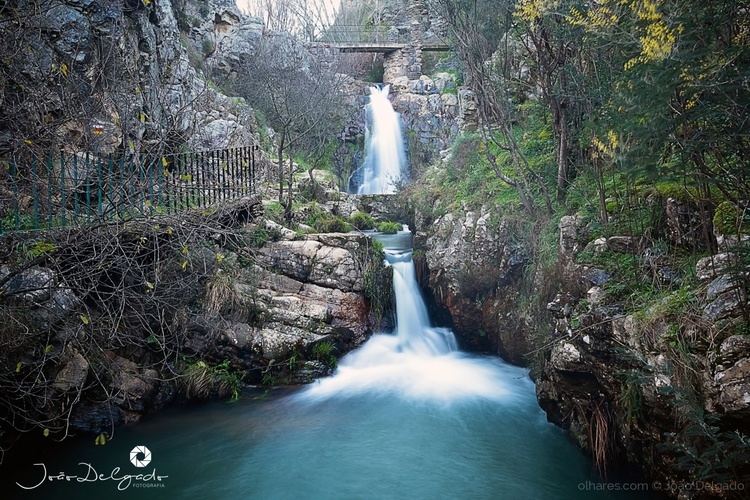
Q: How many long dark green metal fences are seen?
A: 1